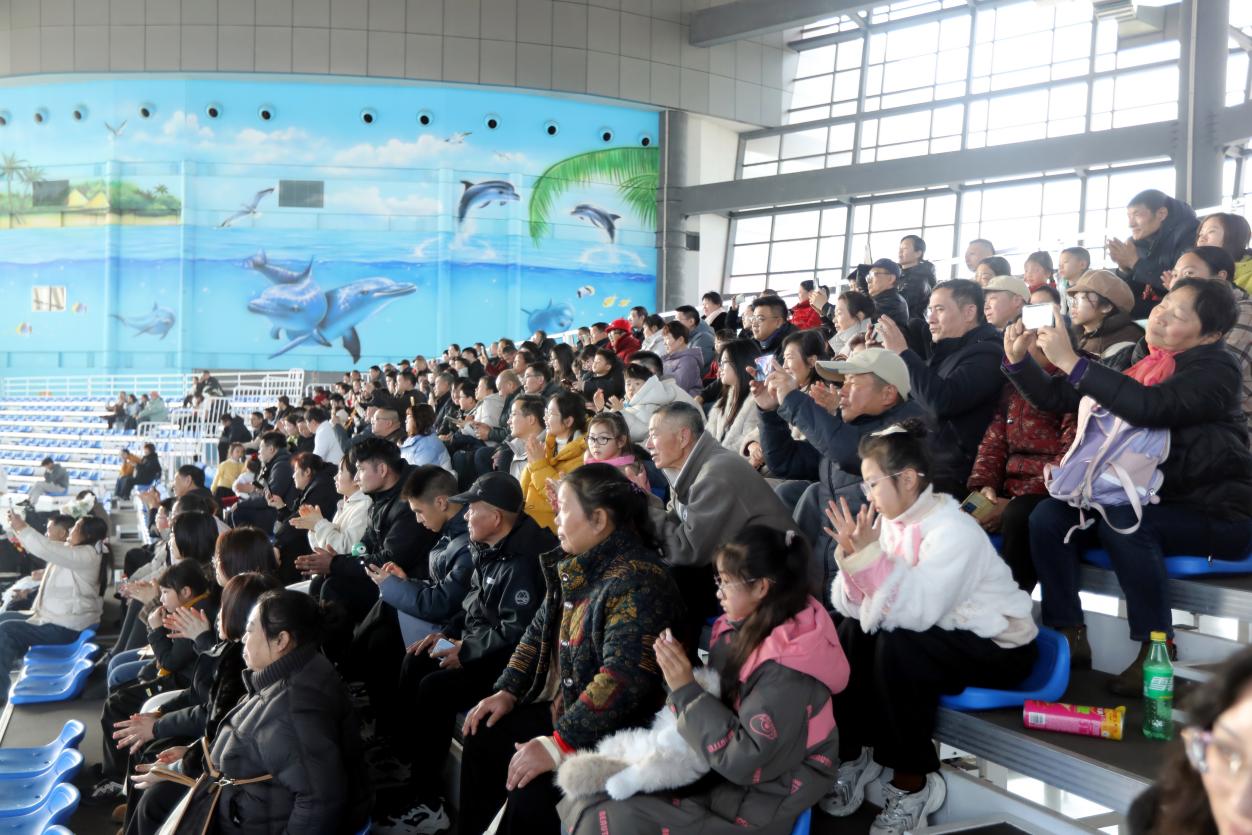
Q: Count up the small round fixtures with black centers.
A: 12